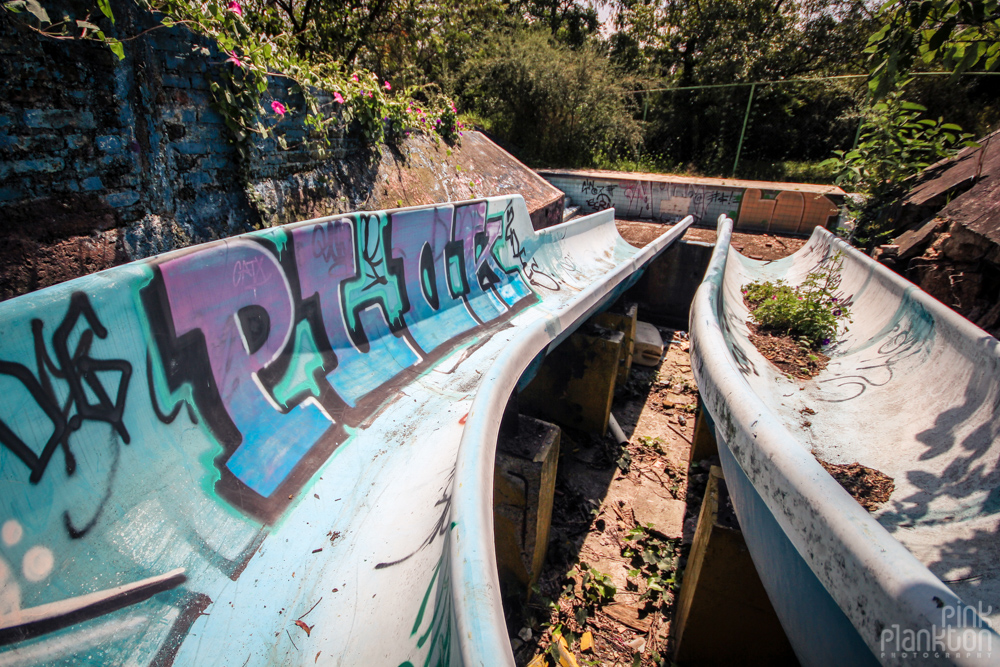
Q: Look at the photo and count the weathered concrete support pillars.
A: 5